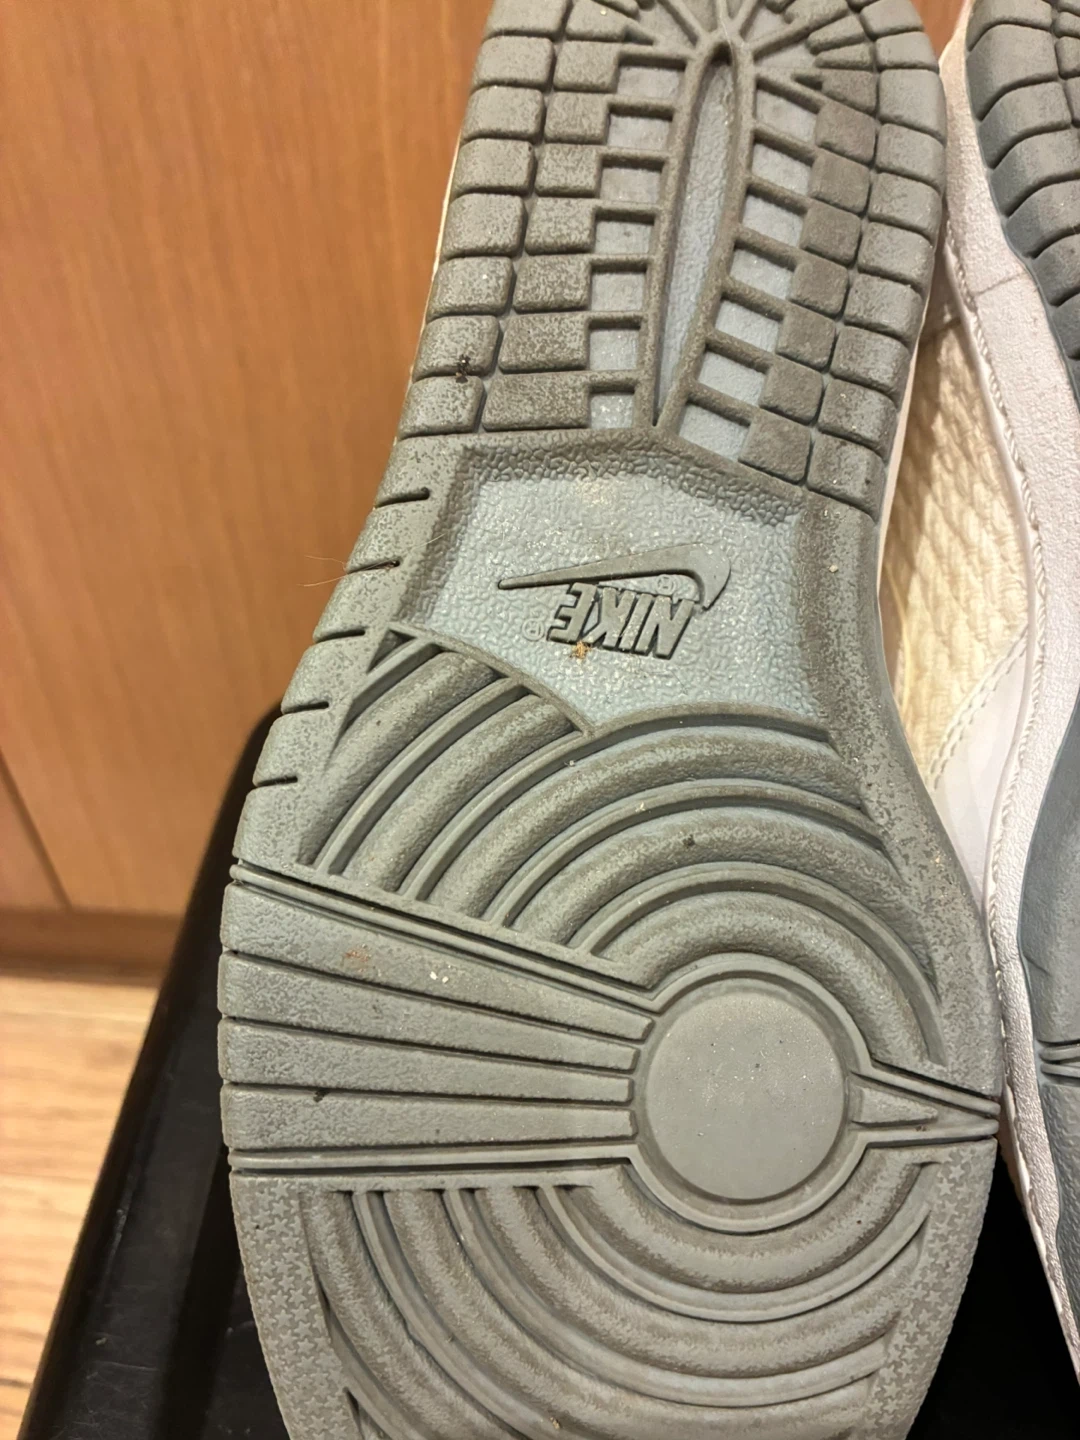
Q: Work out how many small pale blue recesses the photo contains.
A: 14